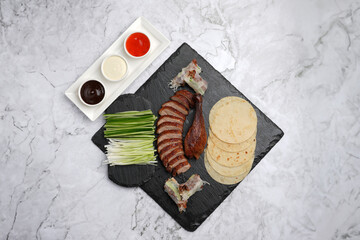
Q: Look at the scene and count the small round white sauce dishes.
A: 3